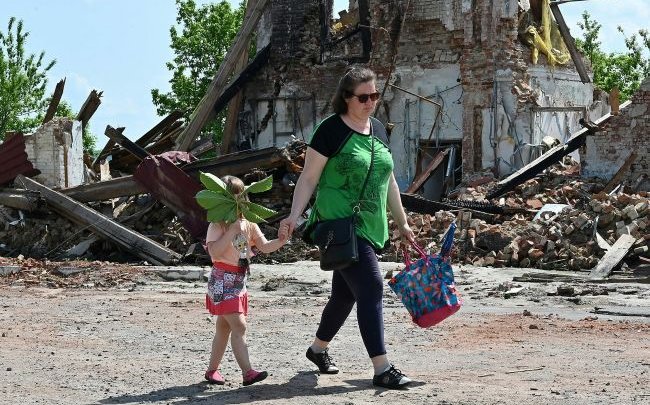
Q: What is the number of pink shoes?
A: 2